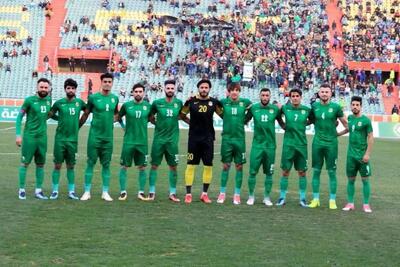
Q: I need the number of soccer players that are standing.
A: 11